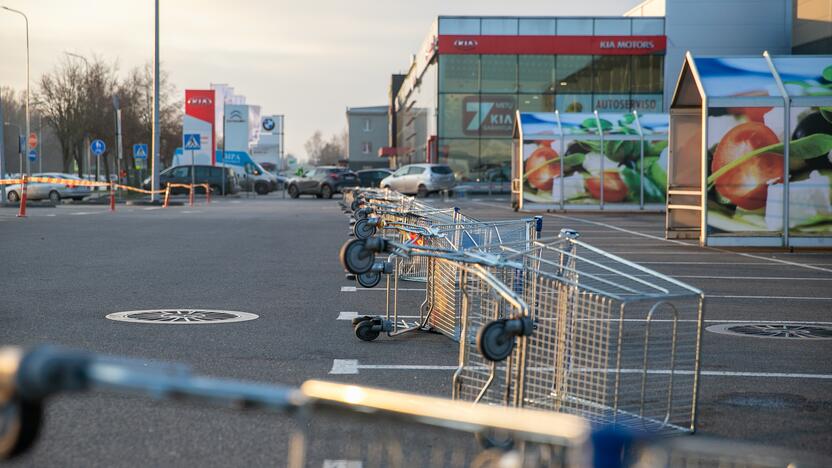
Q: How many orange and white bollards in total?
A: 5